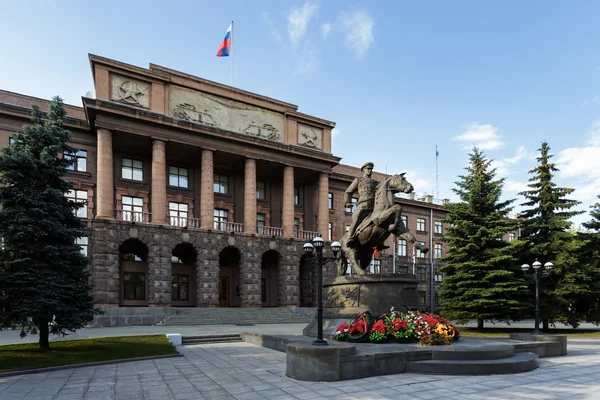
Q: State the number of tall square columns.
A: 0